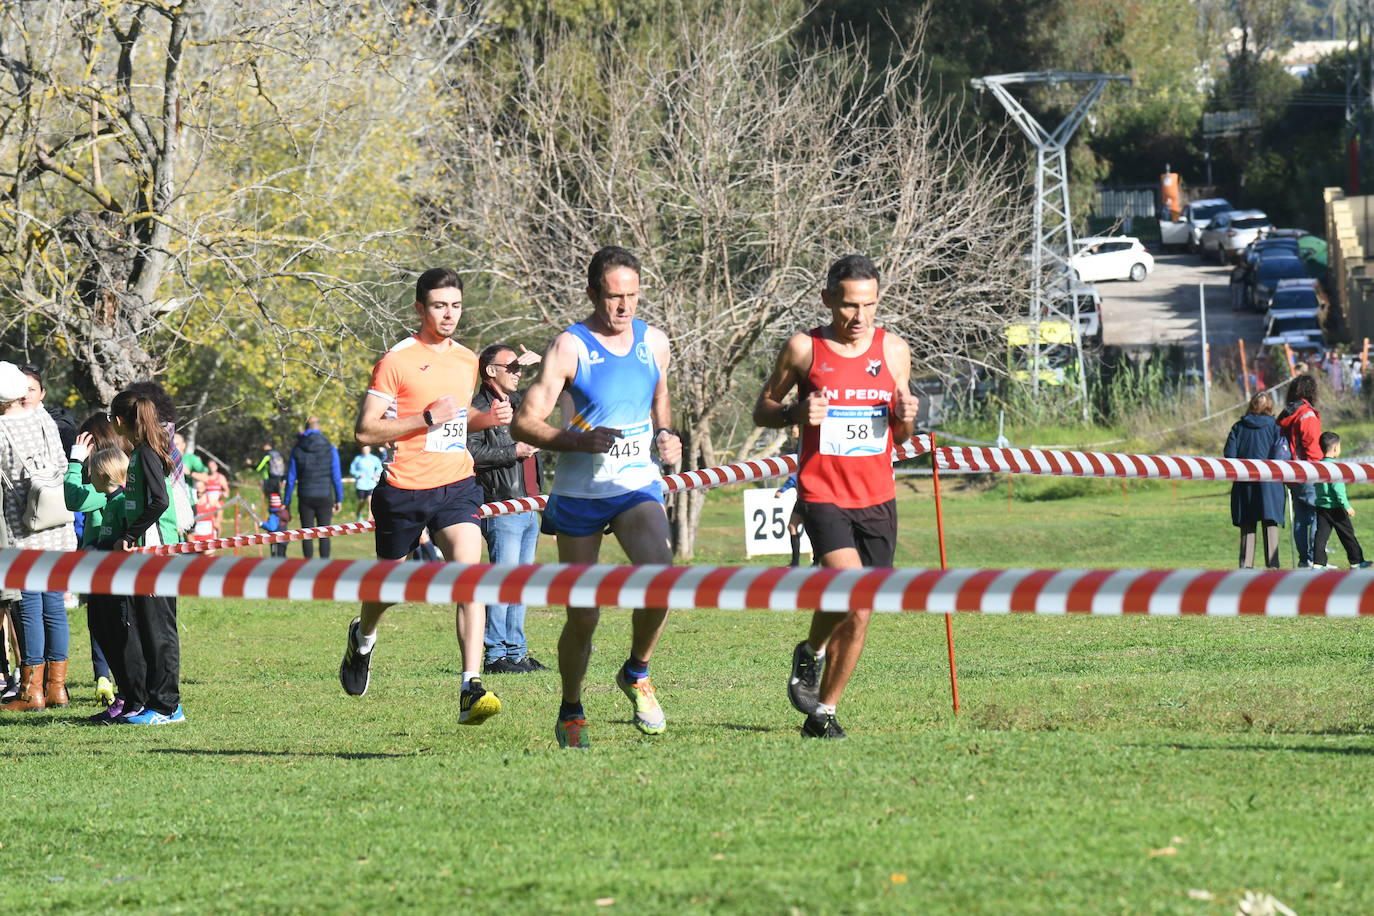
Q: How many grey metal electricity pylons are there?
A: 1